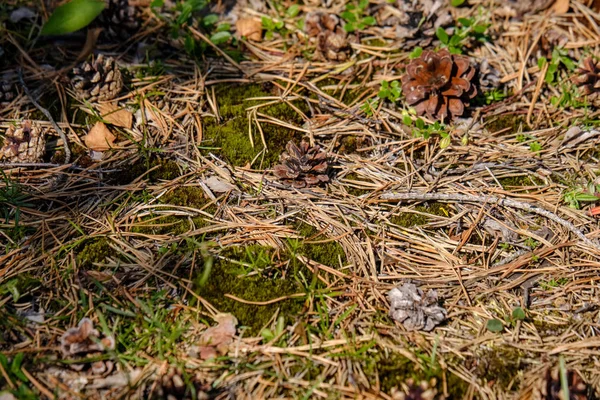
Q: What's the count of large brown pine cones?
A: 1